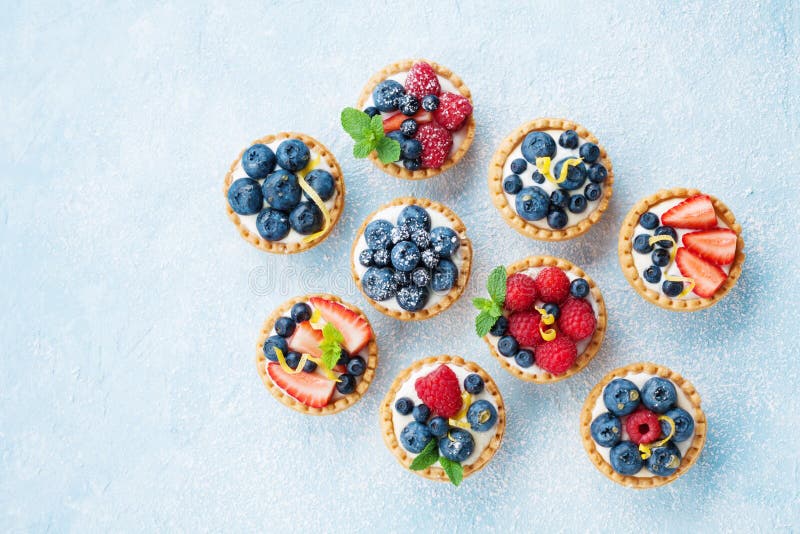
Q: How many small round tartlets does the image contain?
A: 9